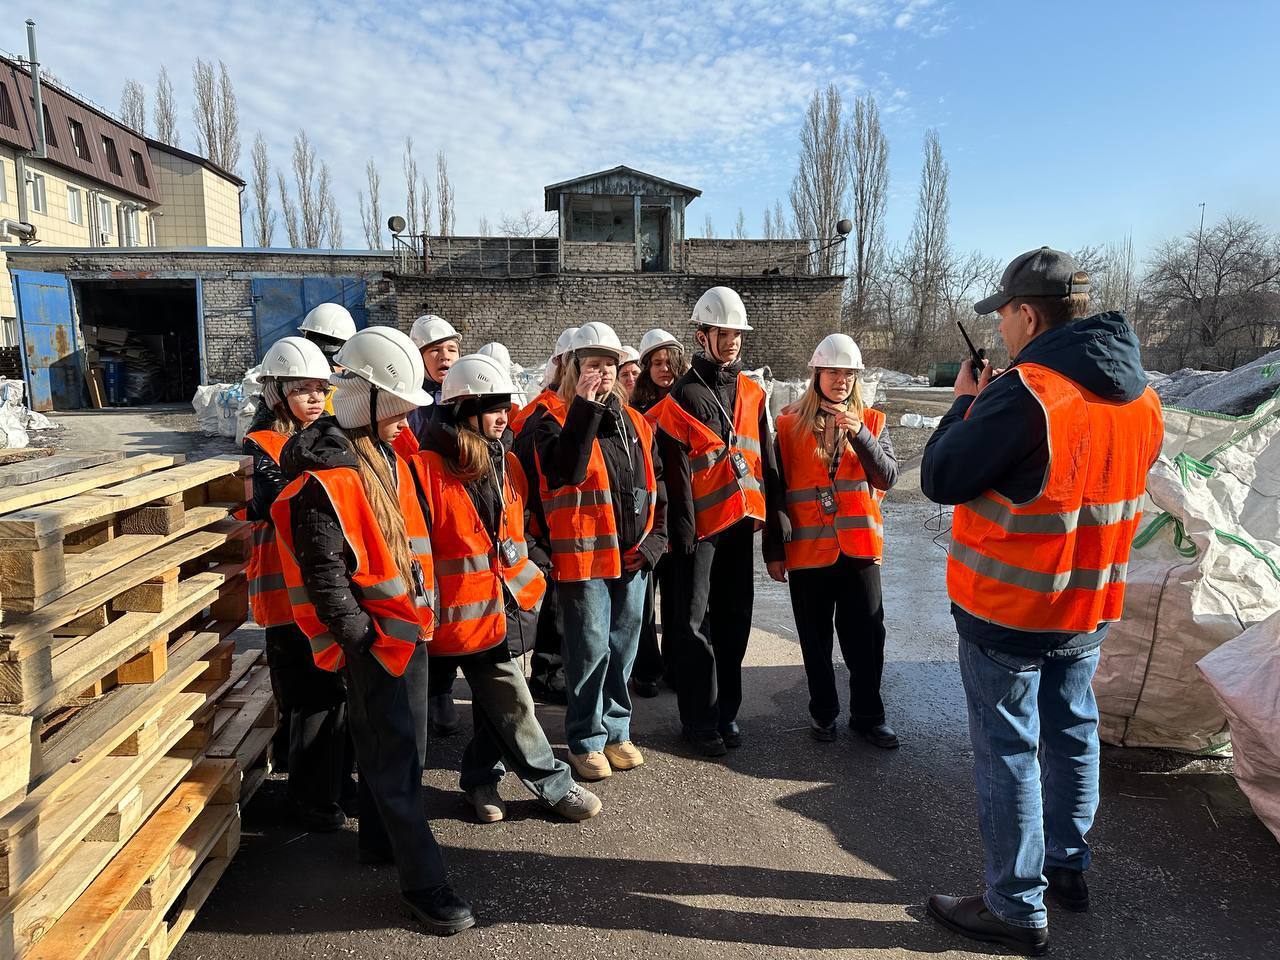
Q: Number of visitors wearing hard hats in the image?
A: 12